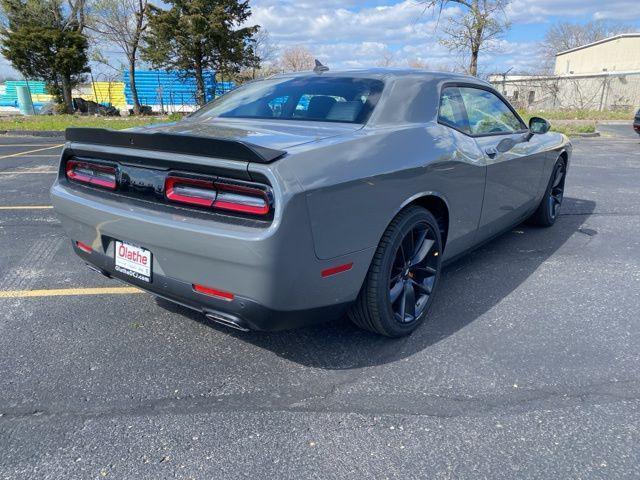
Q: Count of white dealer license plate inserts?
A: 1